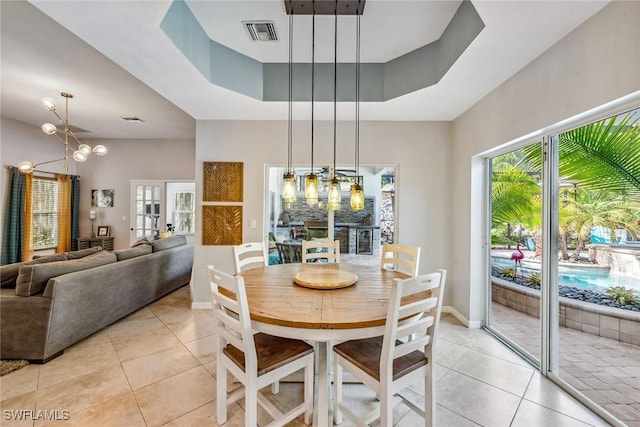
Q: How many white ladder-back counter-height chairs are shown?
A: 5